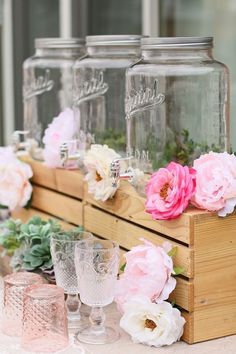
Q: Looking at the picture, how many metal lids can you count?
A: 3